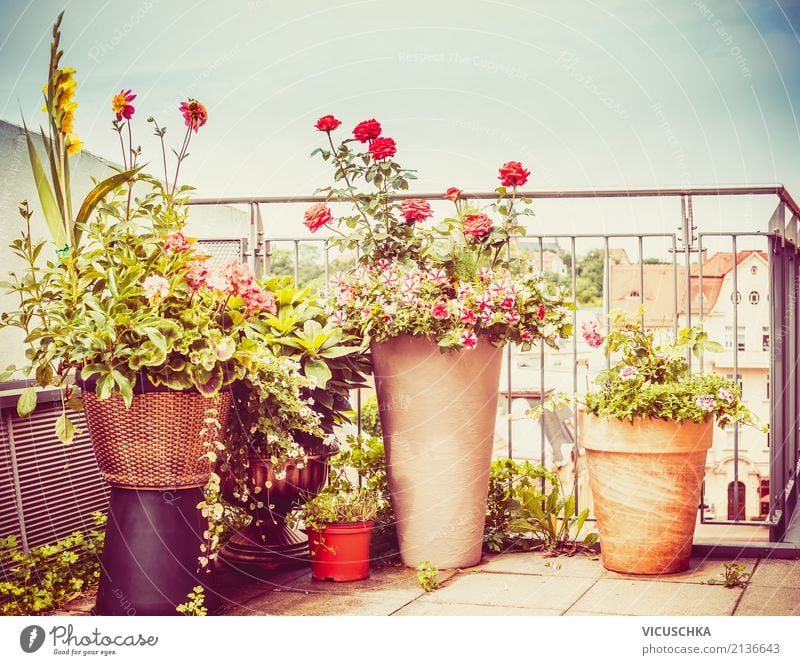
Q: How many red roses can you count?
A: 8